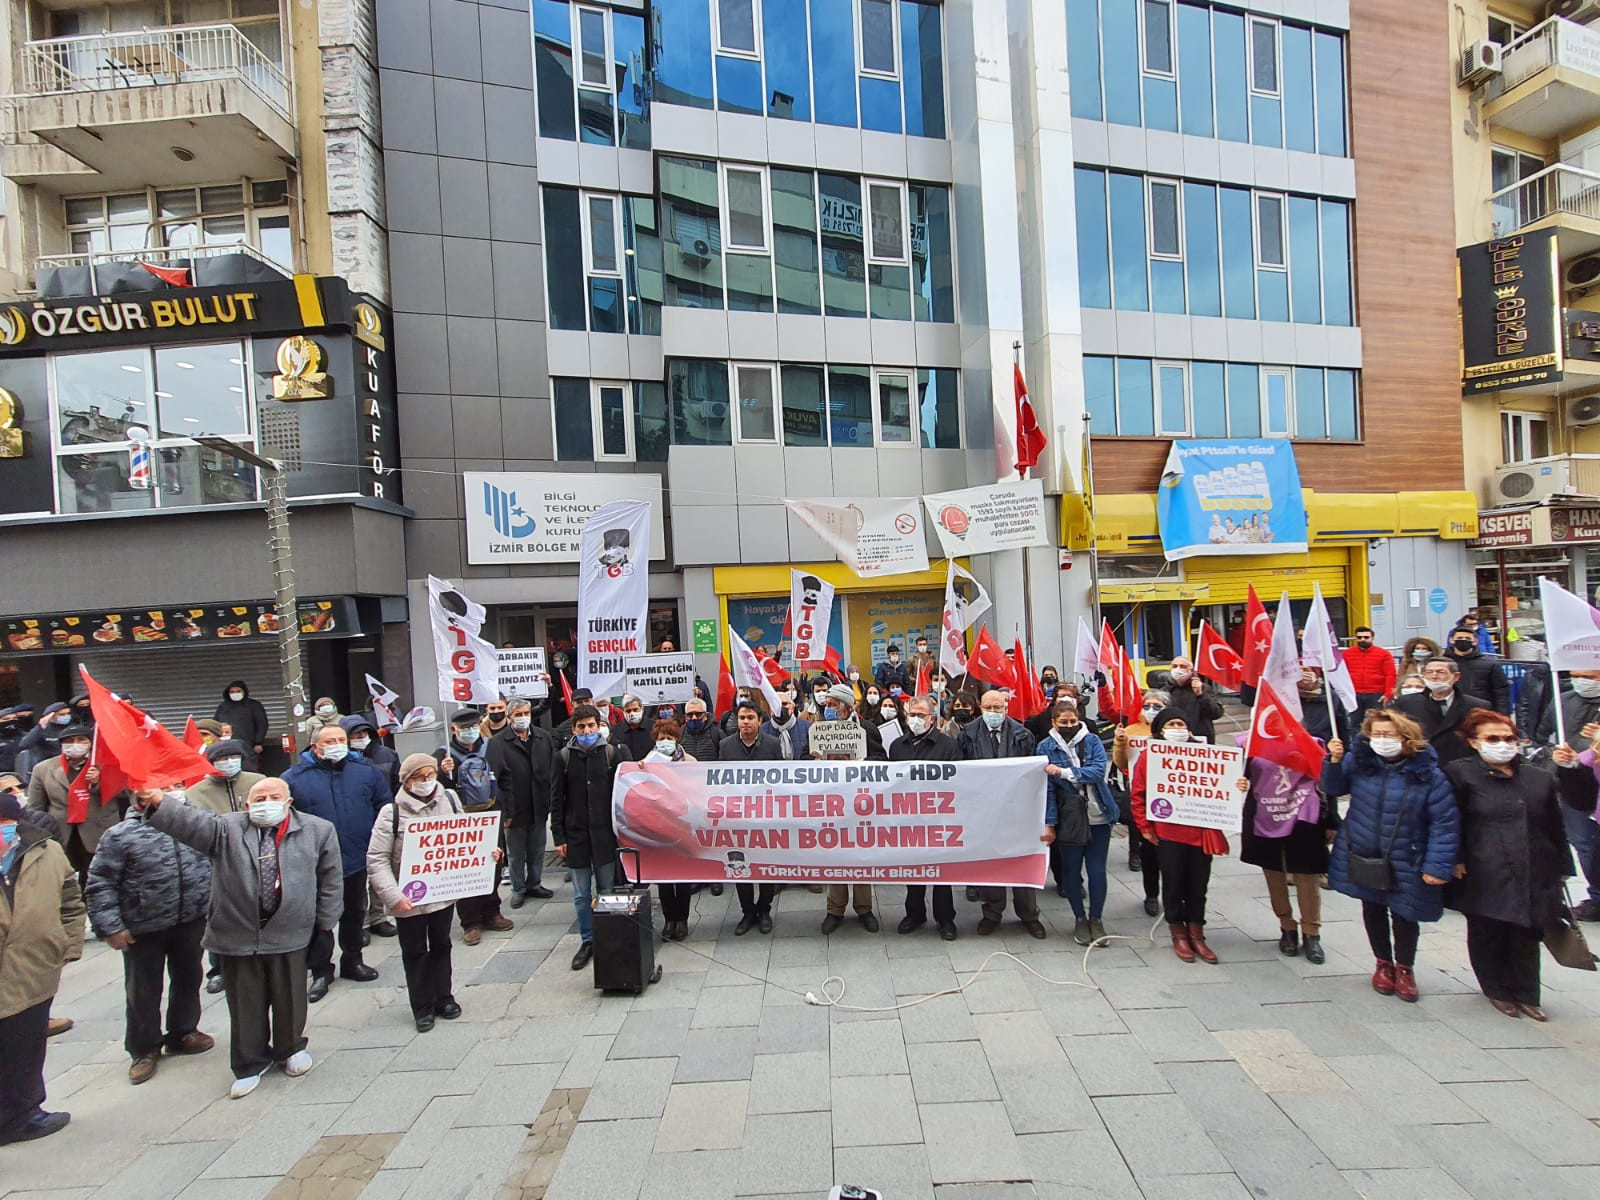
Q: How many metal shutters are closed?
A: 1